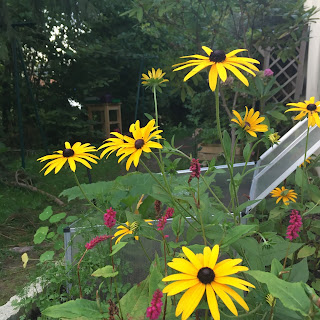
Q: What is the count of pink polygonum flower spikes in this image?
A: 6